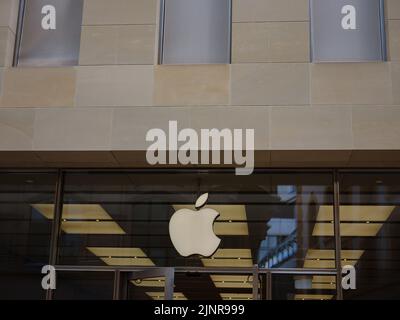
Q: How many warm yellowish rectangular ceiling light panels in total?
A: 12